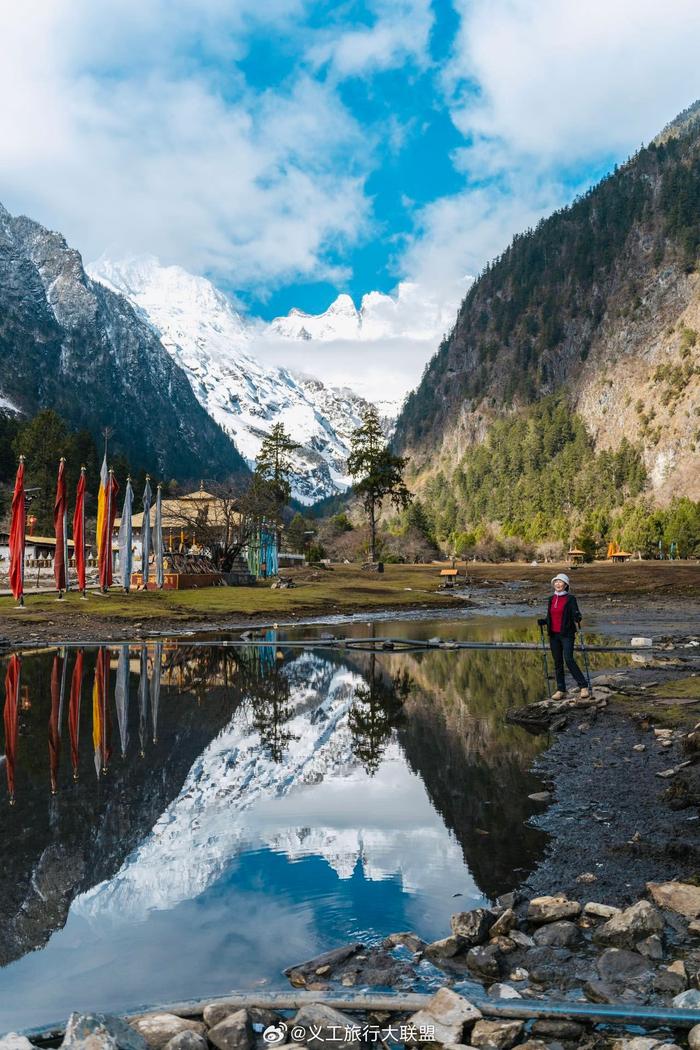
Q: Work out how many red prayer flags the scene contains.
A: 4